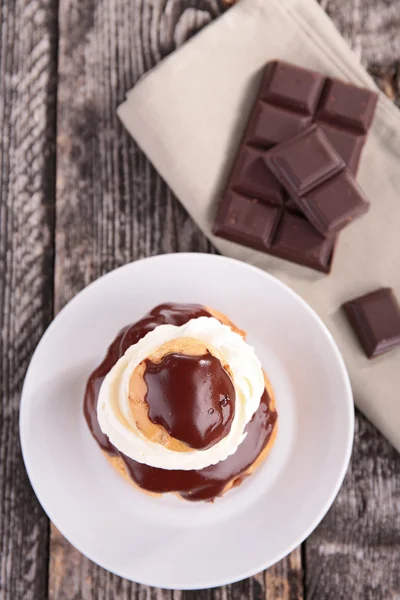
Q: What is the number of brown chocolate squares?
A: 11